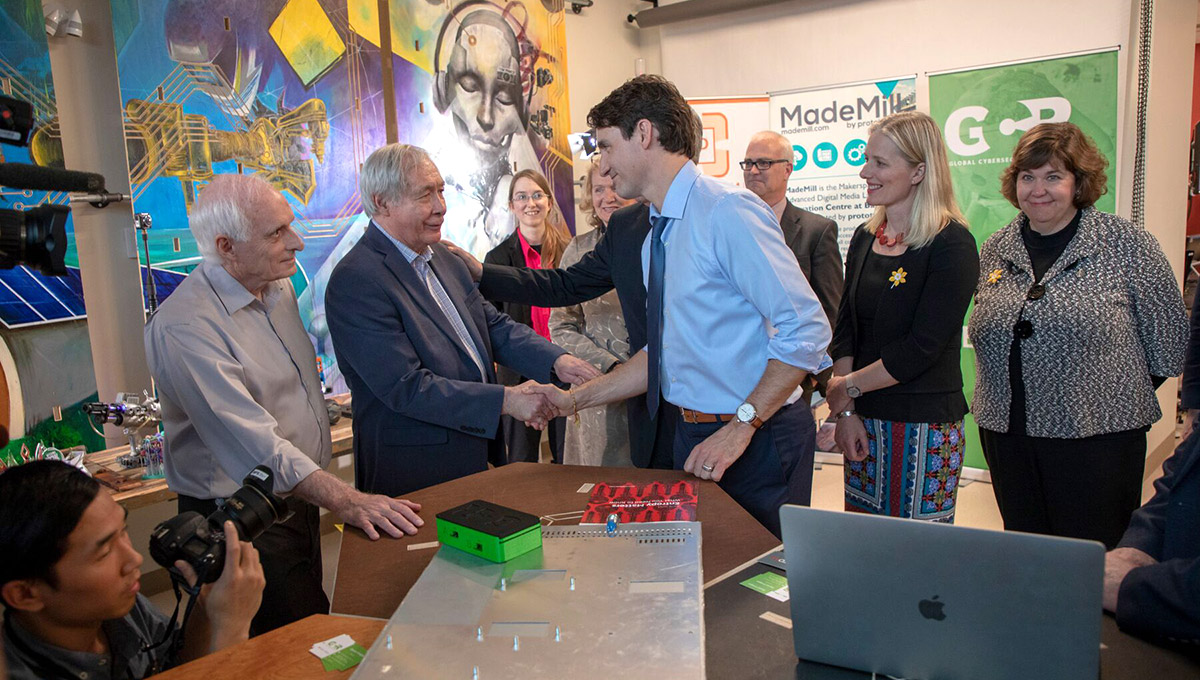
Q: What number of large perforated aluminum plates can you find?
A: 1